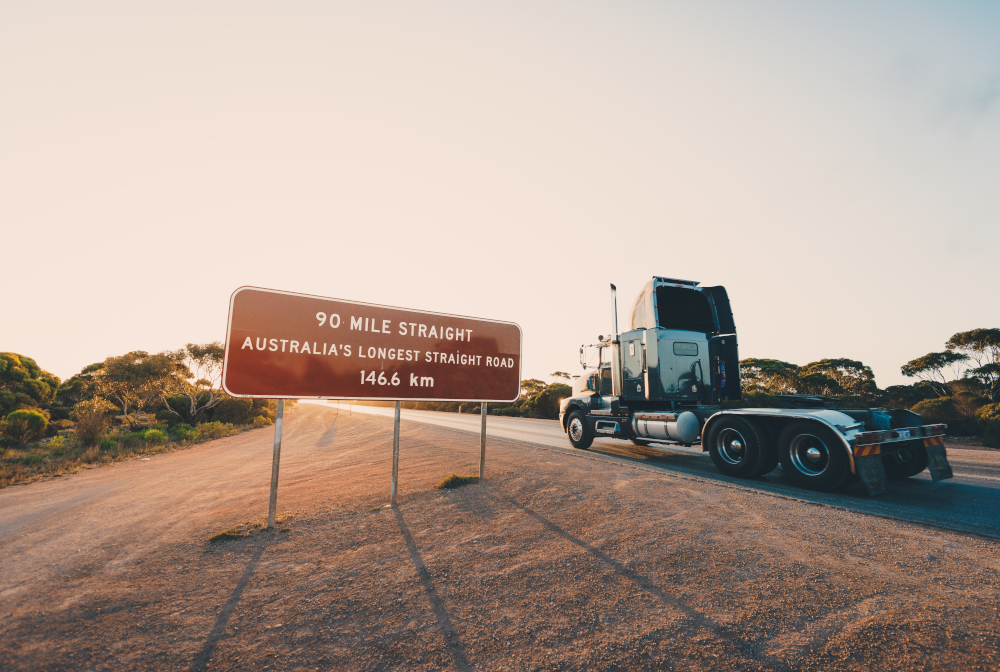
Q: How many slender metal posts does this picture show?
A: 3